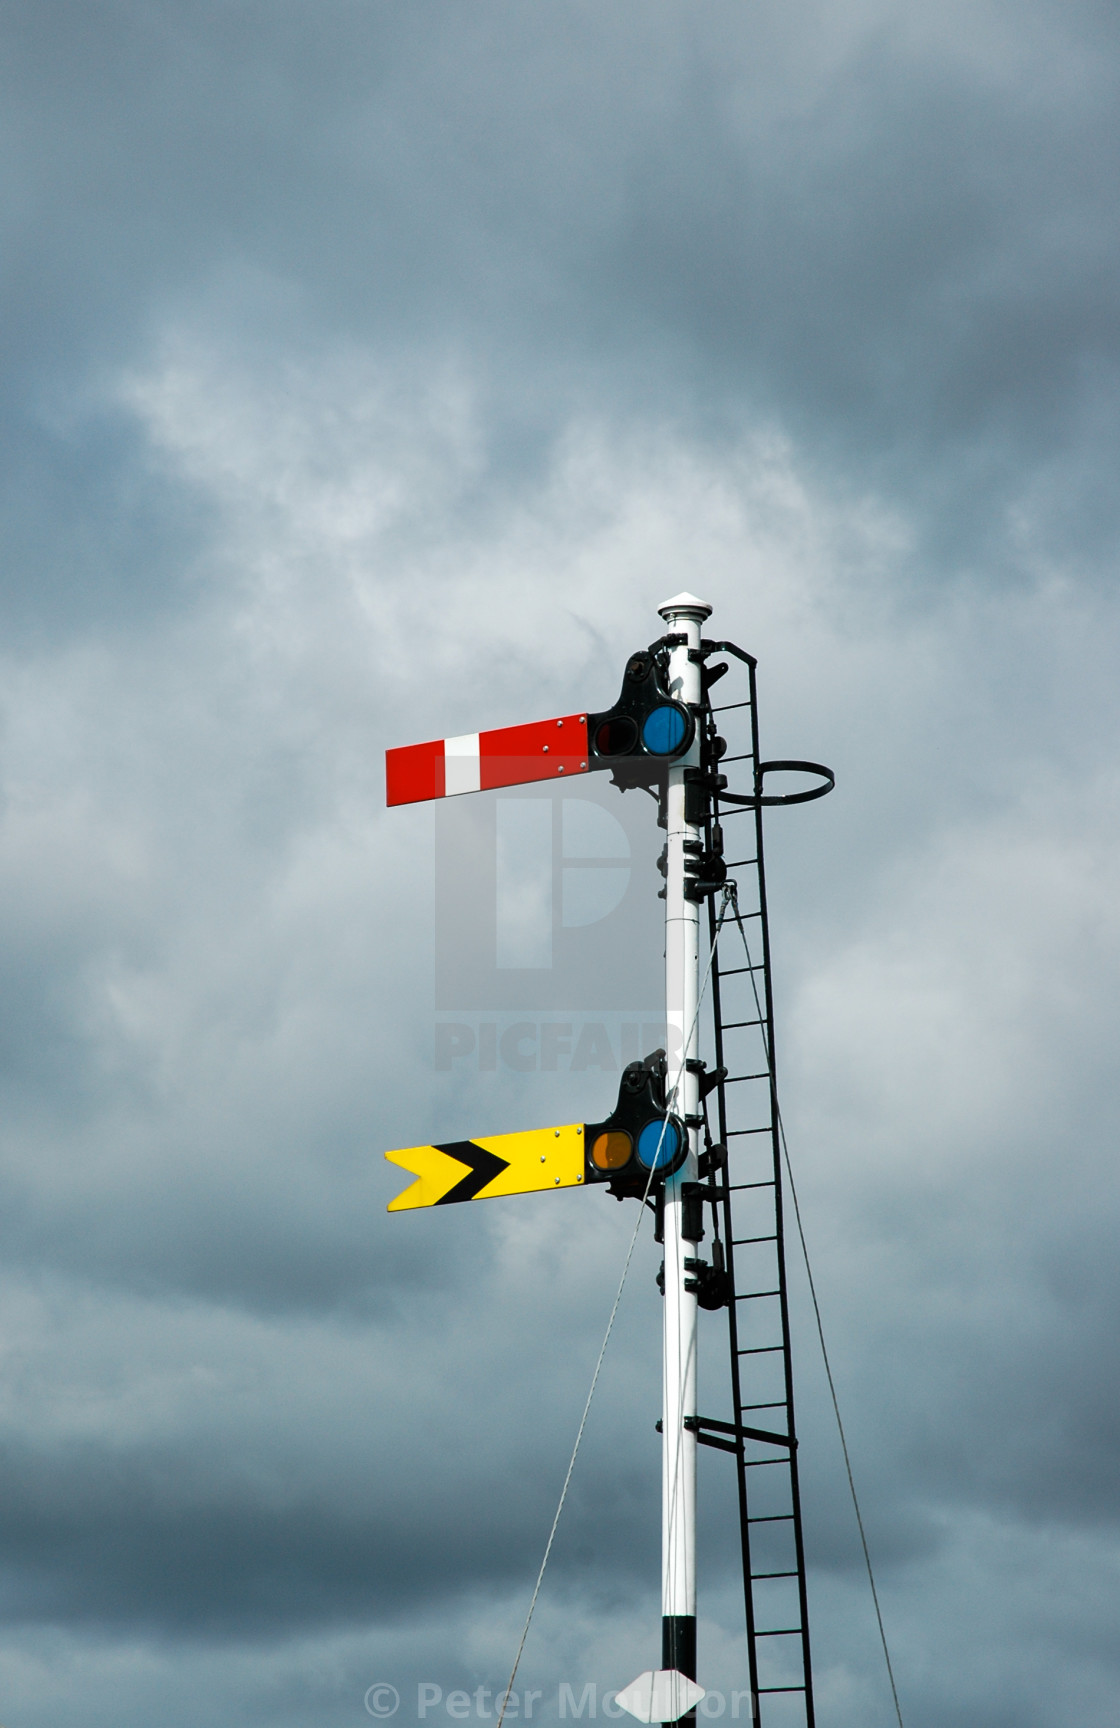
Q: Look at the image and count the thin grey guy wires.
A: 2